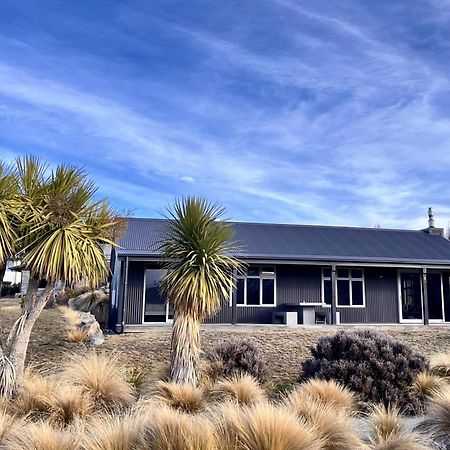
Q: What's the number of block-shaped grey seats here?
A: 2